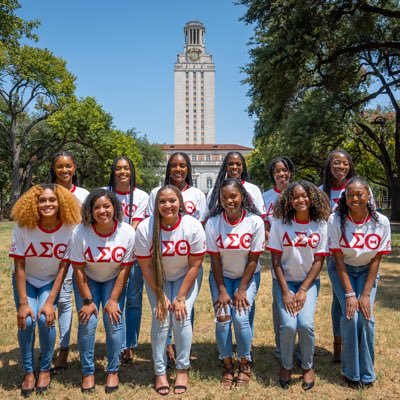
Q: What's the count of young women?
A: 12